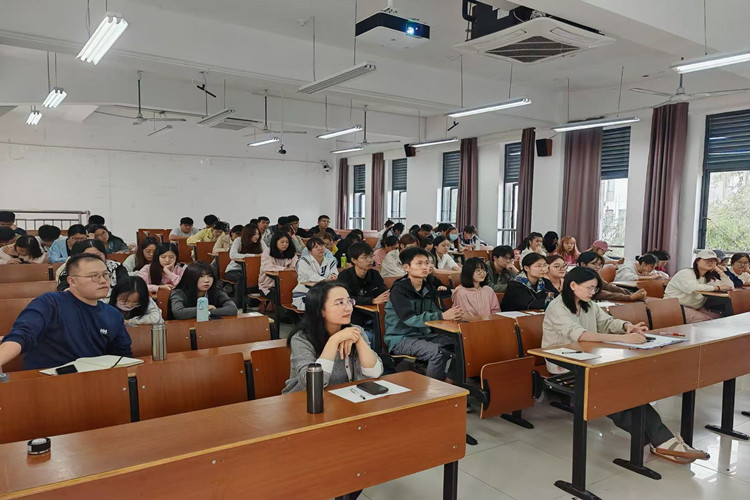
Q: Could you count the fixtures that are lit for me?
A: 10